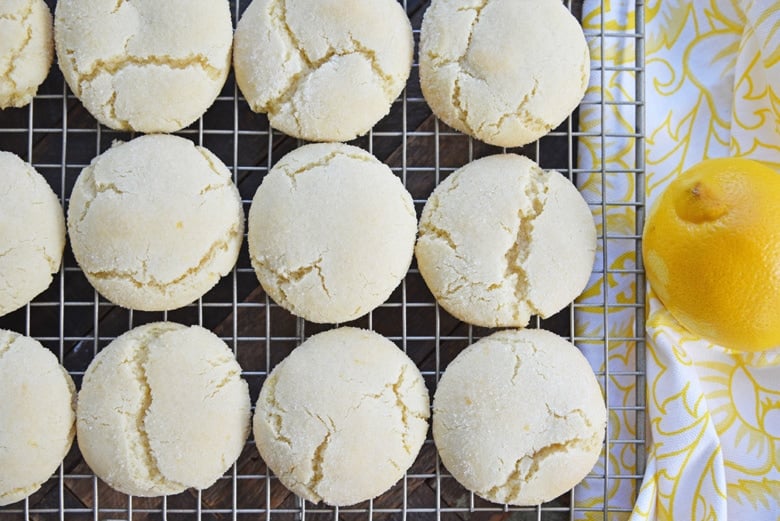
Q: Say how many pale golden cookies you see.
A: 12